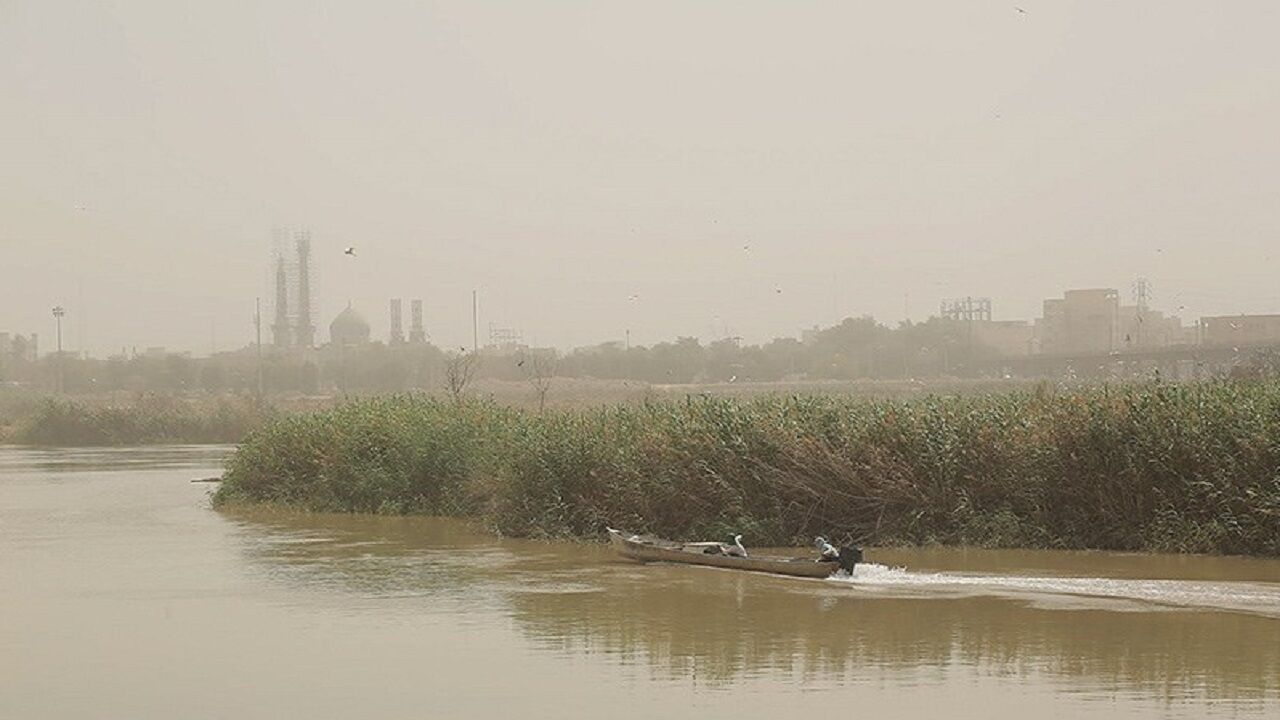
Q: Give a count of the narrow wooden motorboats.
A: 1